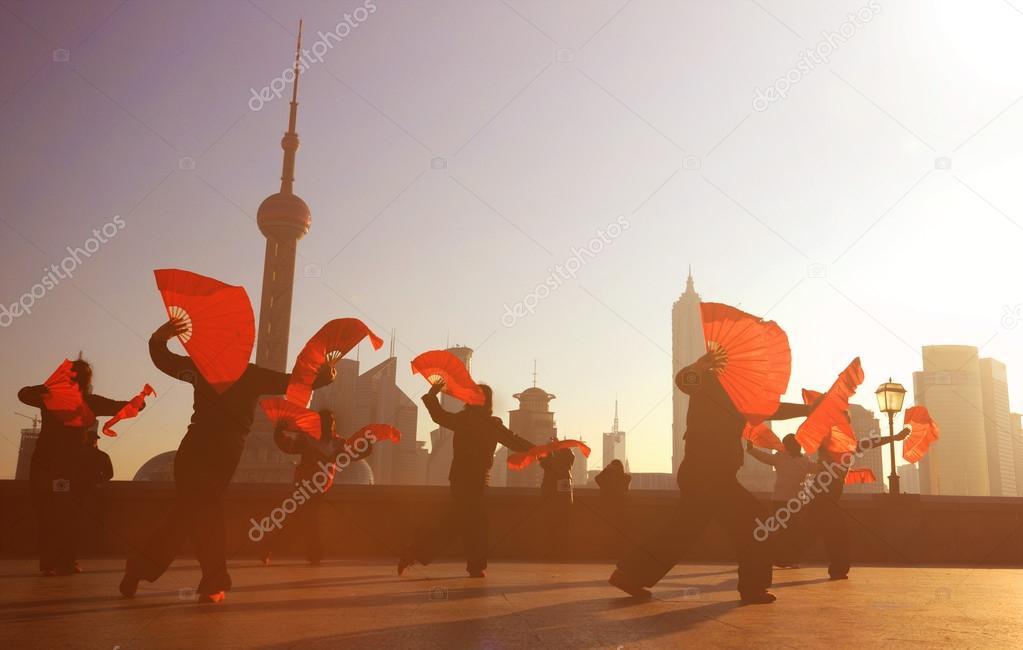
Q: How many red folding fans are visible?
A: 14